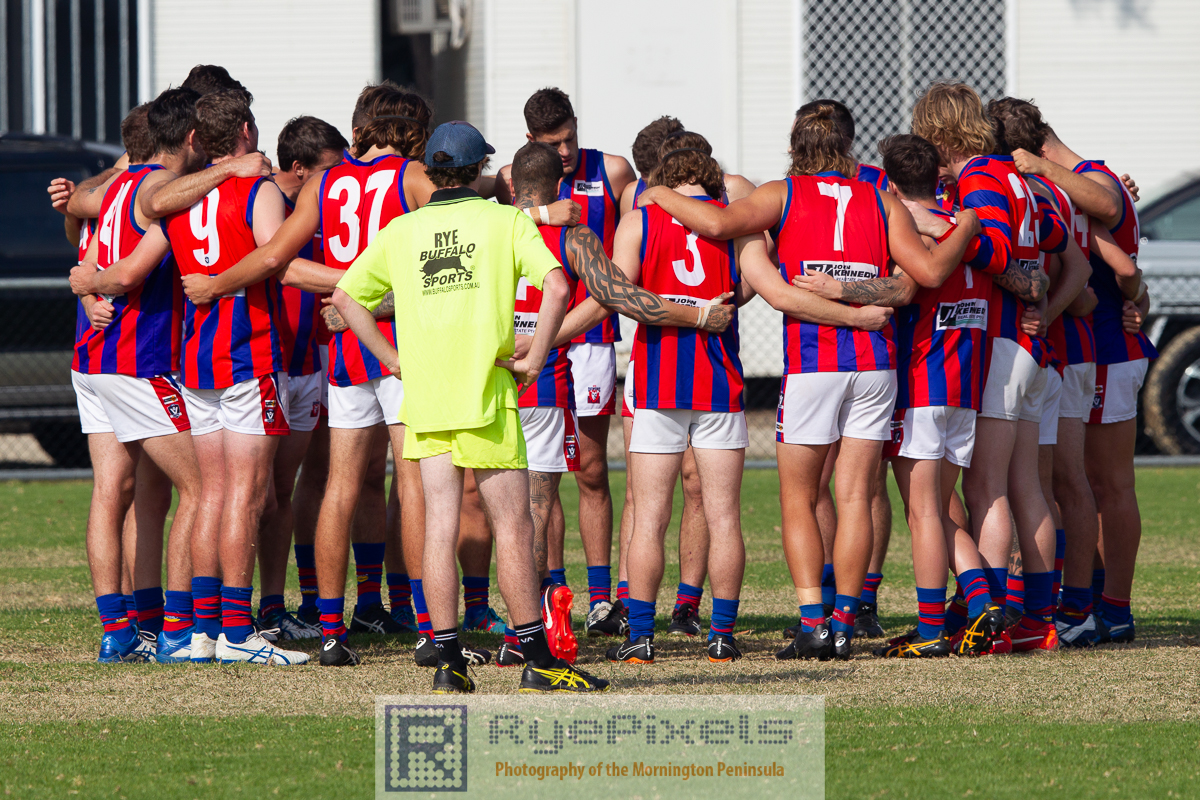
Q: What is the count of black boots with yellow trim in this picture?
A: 4